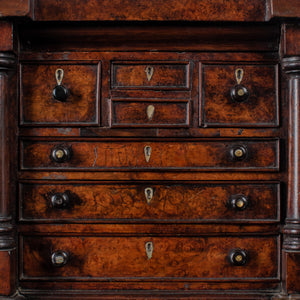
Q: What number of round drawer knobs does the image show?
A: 8